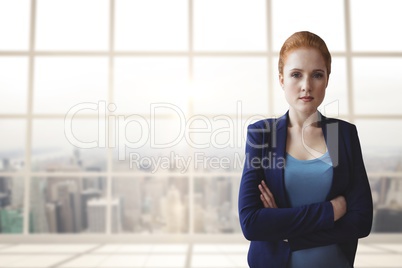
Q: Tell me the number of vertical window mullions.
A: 5